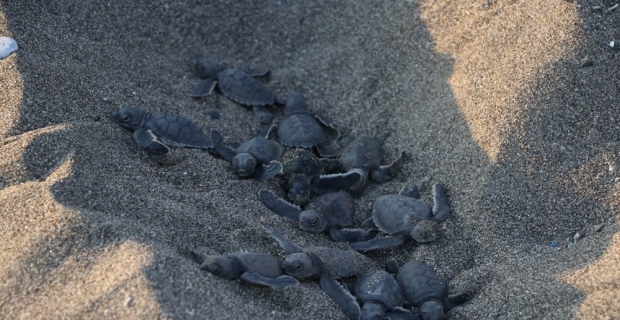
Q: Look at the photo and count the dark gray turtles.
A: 12